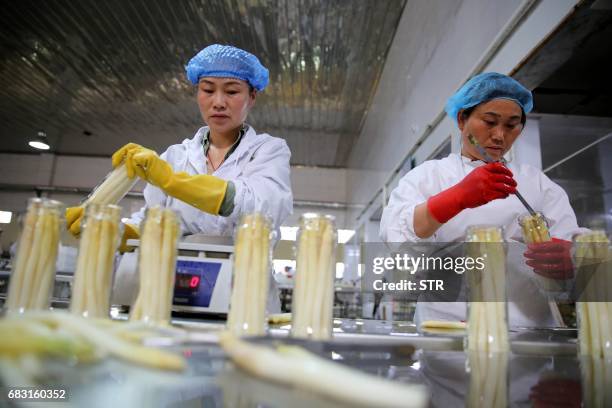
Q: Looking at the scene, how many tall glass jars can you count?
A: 9